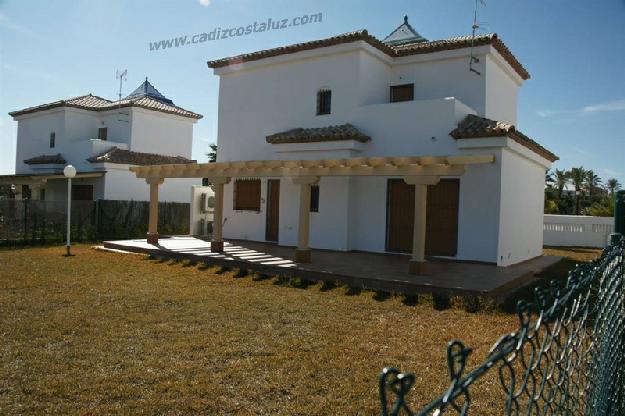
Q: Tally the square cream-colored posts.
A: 4